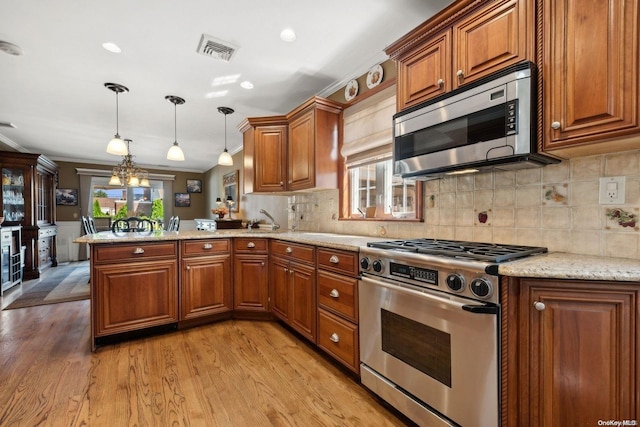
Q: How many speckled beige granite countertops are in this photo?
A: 2